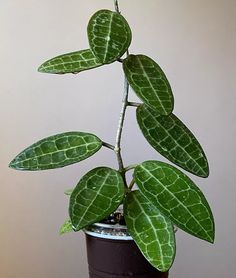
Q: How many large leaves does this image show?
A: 8